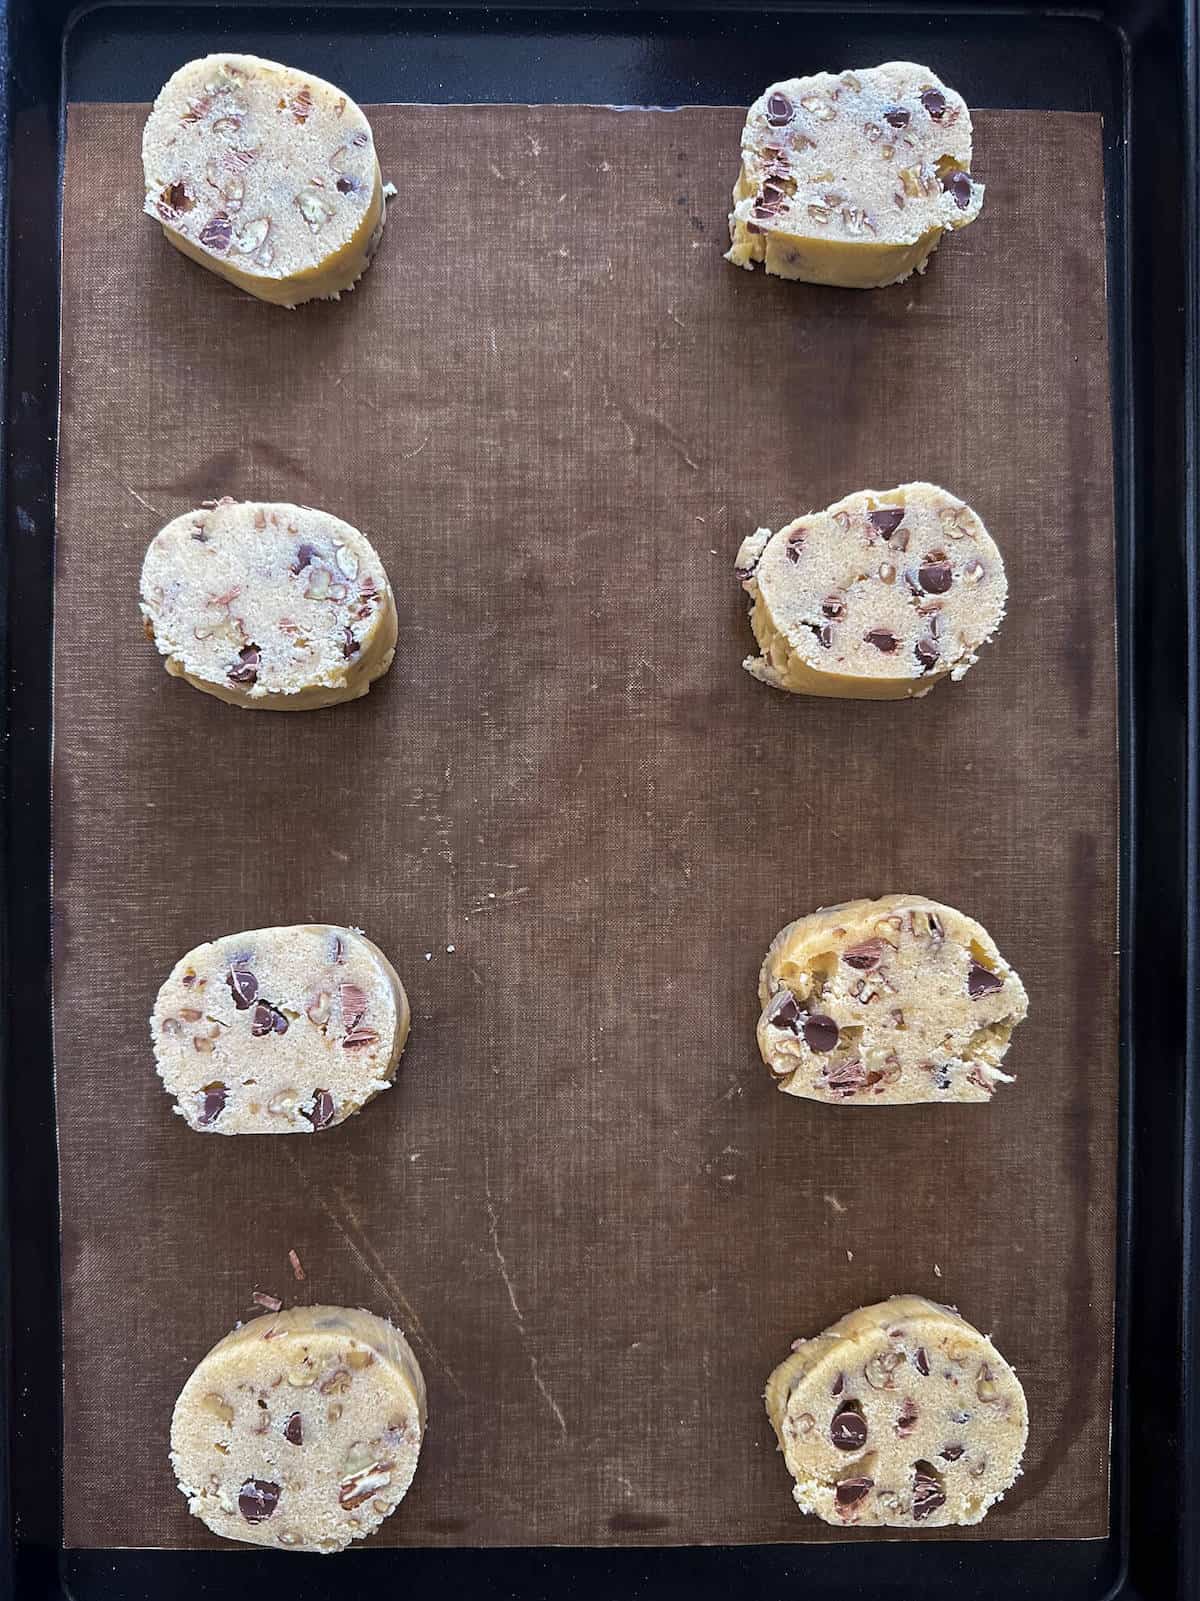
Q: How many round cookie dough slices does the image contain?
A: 8